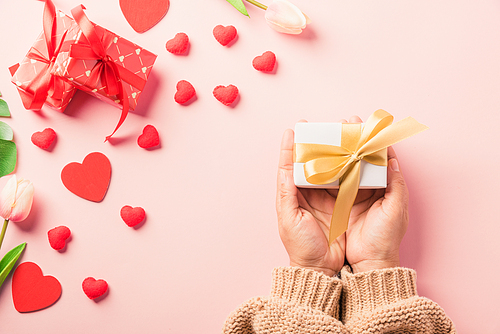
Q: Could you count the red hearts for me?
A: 13